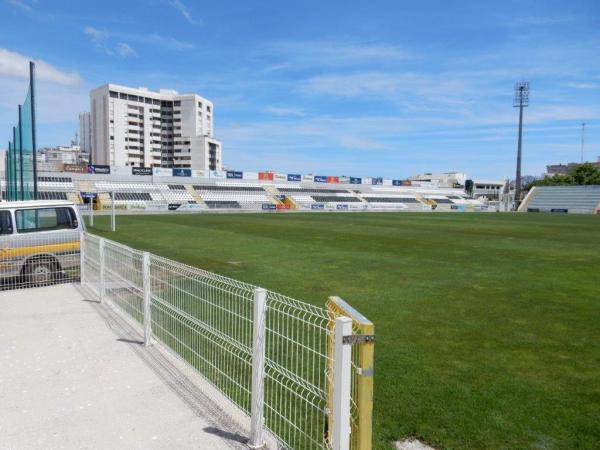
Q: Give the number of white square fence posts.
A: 5